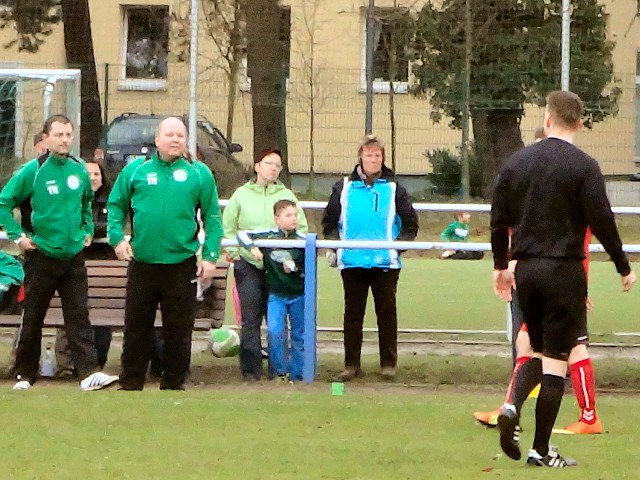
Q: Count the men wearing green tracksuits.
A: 2